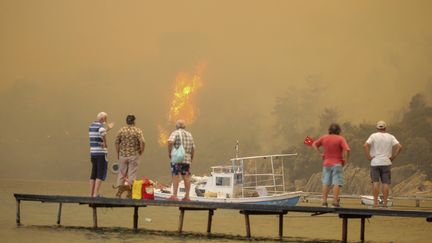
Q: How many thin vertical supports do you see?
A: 10